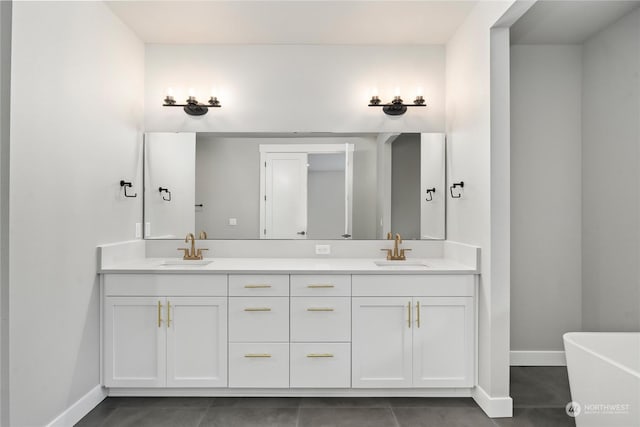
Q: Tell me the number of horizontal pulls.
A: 6